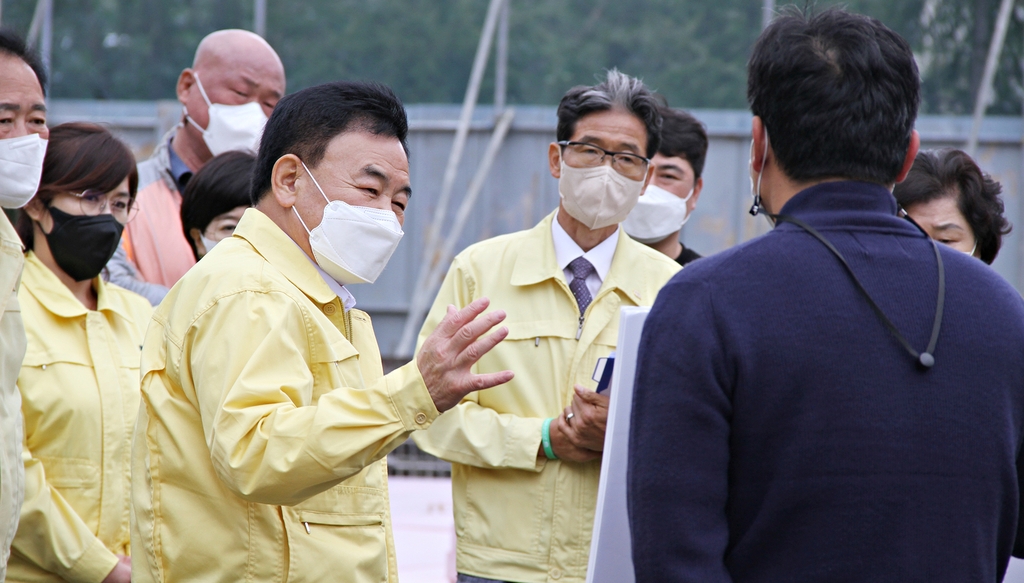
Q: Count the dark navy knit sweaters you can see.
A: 1